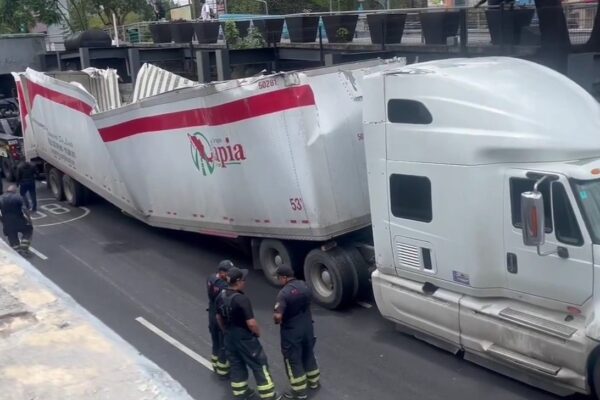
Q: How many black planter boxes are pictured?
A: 10